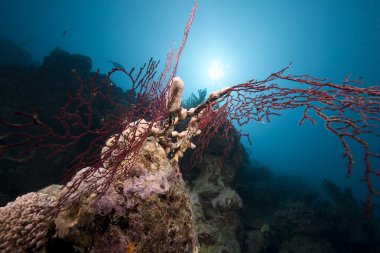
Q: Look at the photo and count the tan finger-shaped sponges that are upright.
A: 1